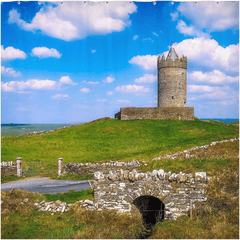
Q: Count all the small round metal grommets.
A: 10